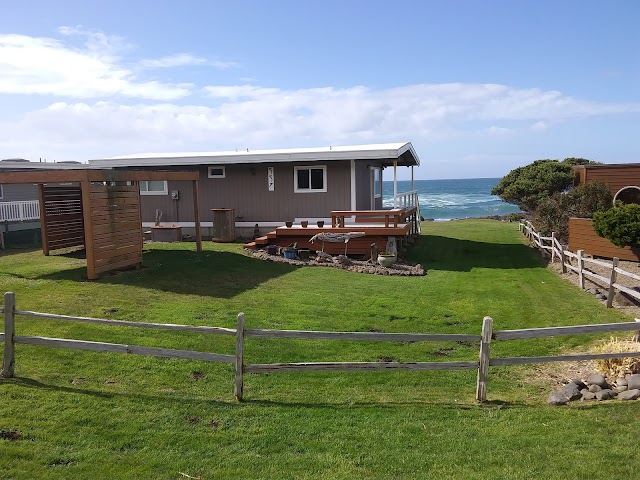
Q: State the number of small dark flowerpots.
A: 3